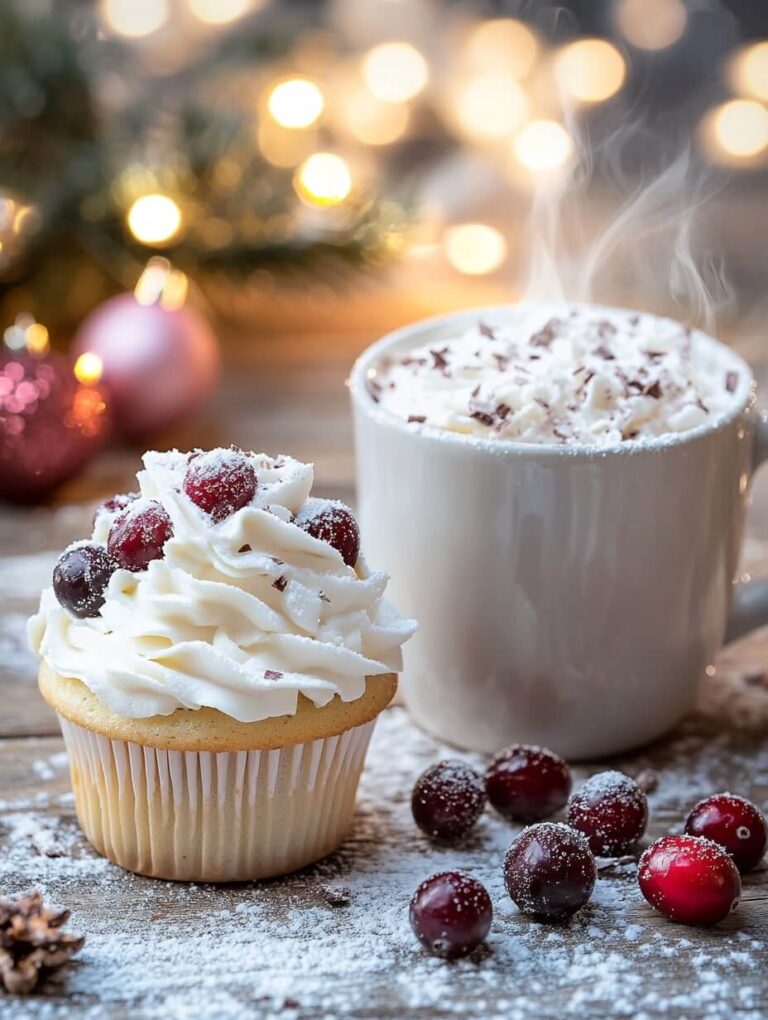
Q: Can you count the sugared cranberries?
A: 12